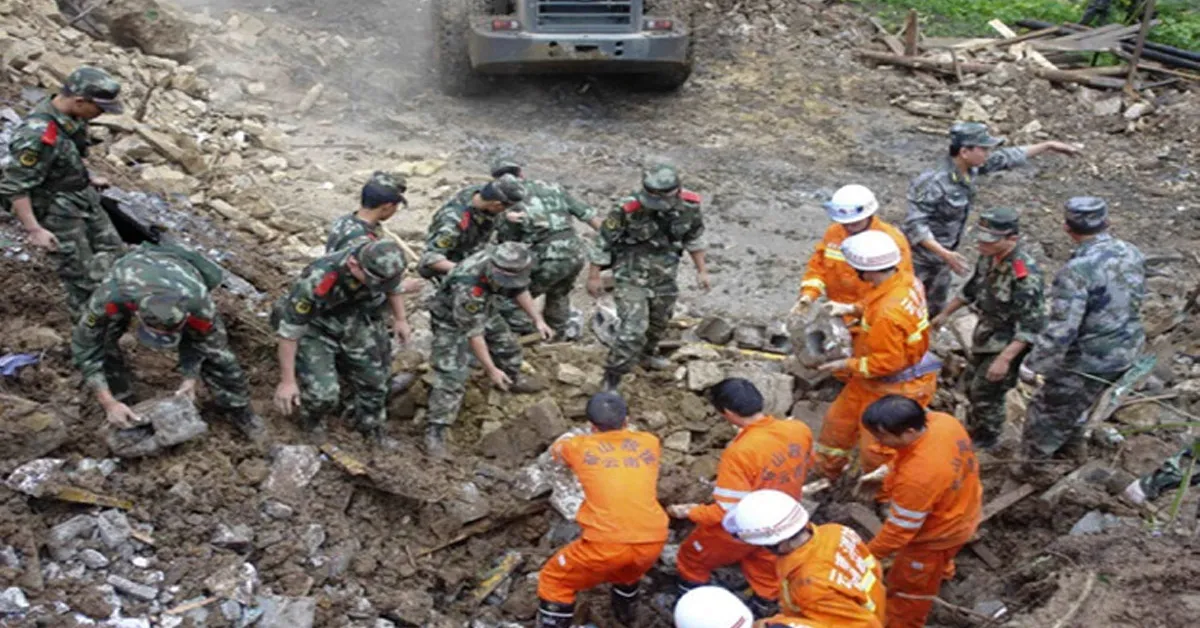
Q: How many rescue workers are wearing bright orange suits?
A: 7